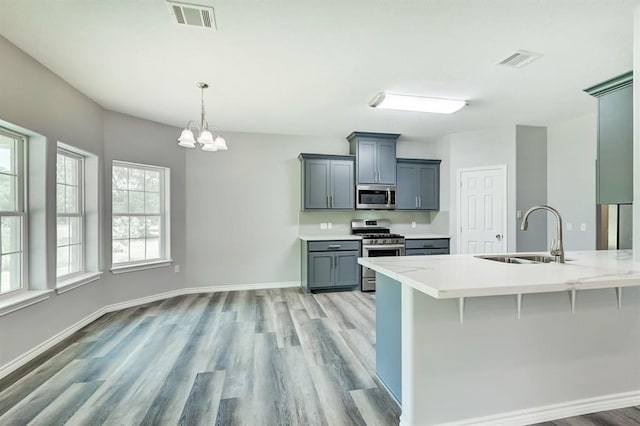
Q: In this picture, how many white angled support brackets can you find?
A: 4